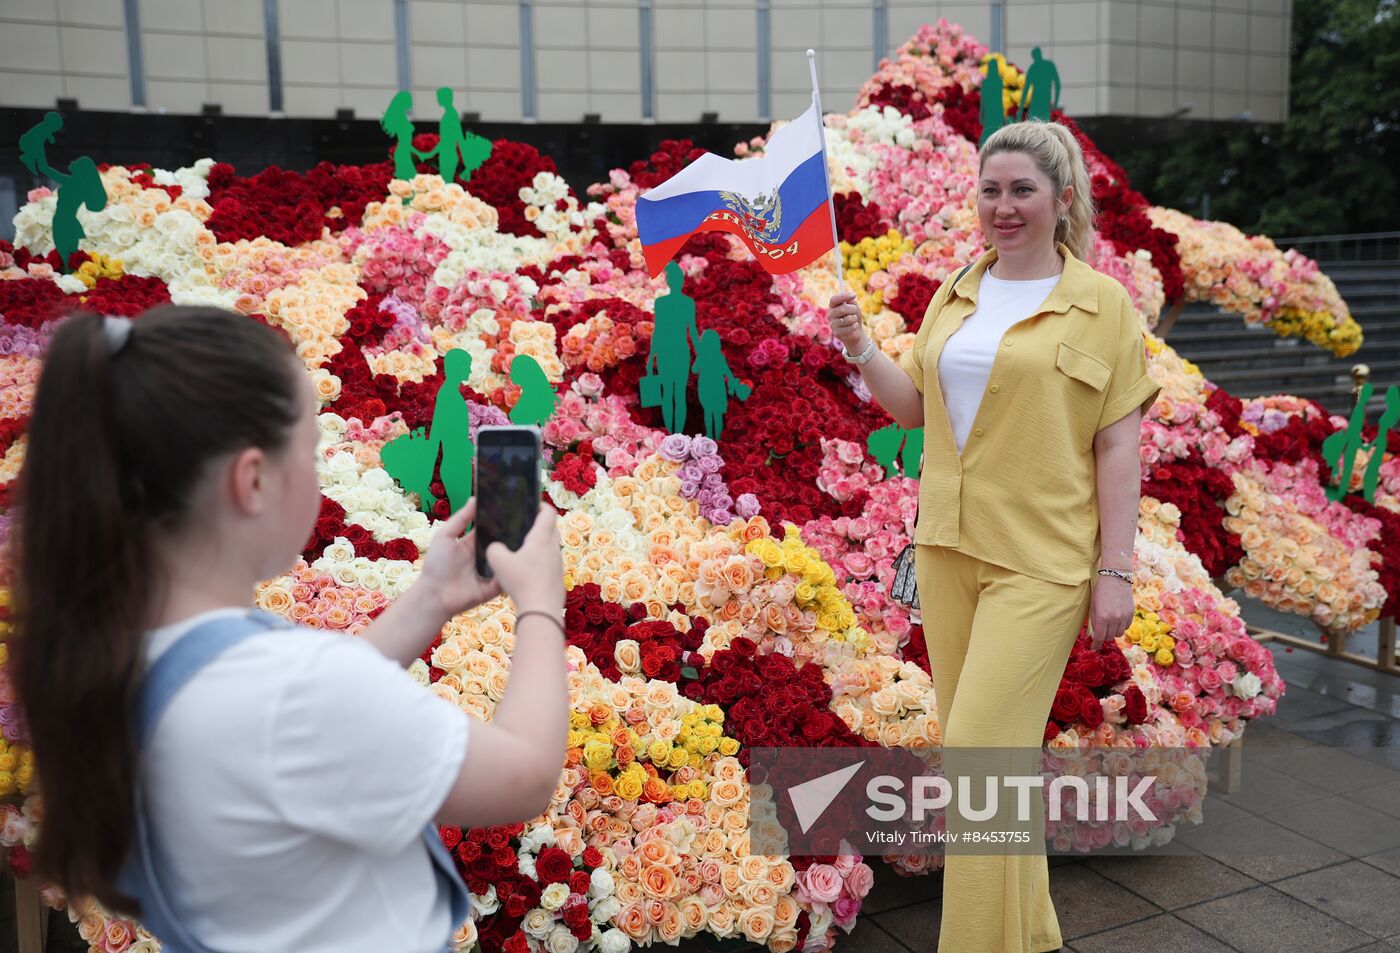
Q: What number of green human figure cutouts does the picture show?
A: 13